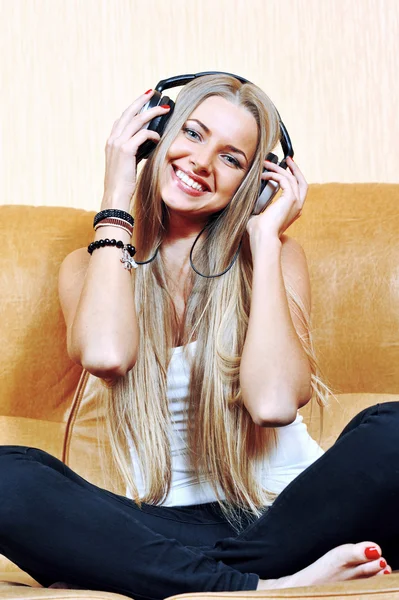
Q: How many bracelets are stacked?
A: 3